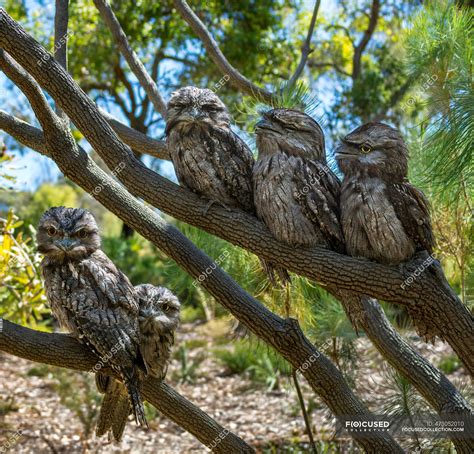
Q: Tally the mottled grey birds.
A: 5